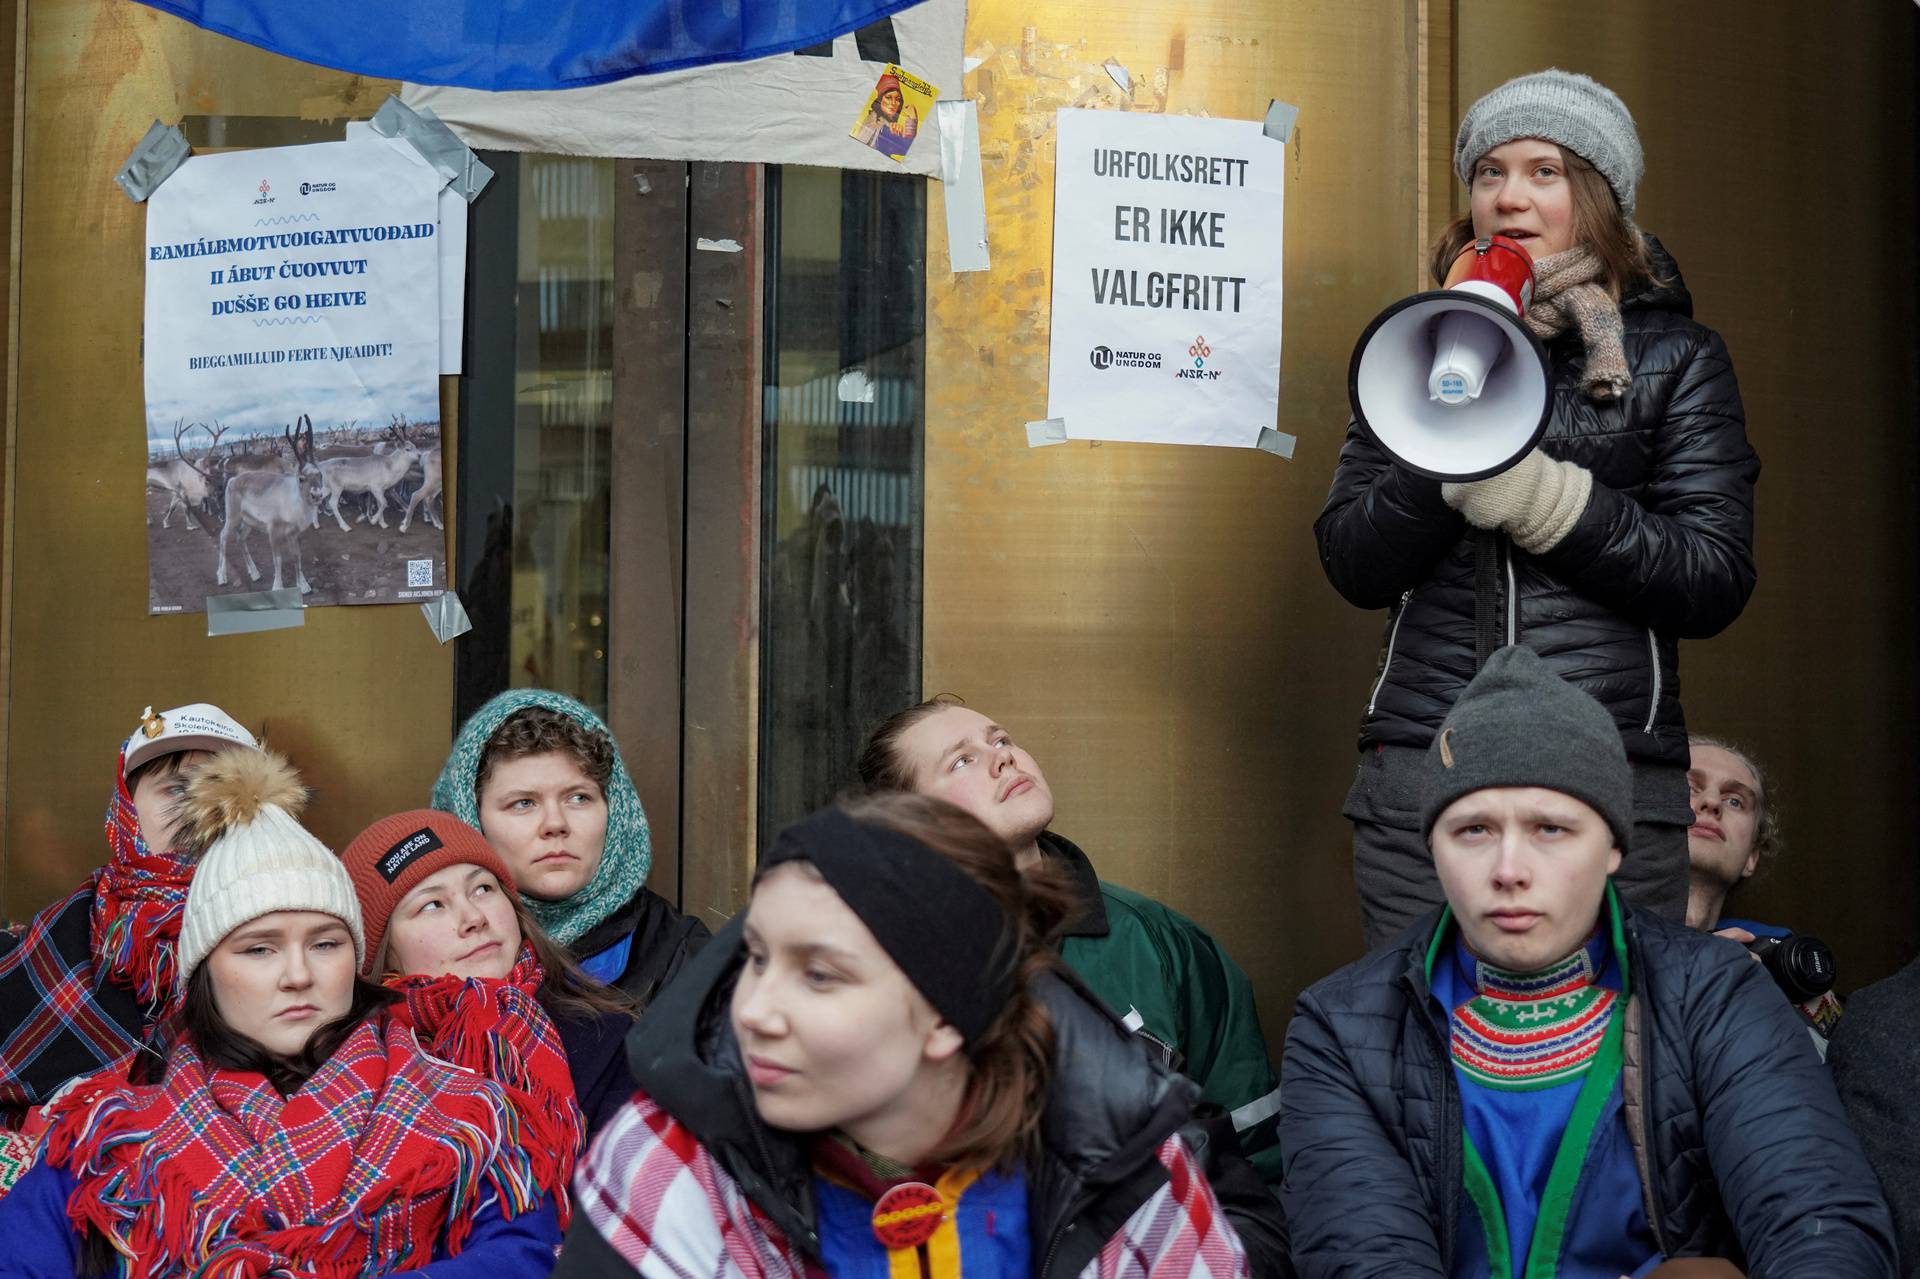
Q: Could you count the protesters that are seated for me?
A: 8